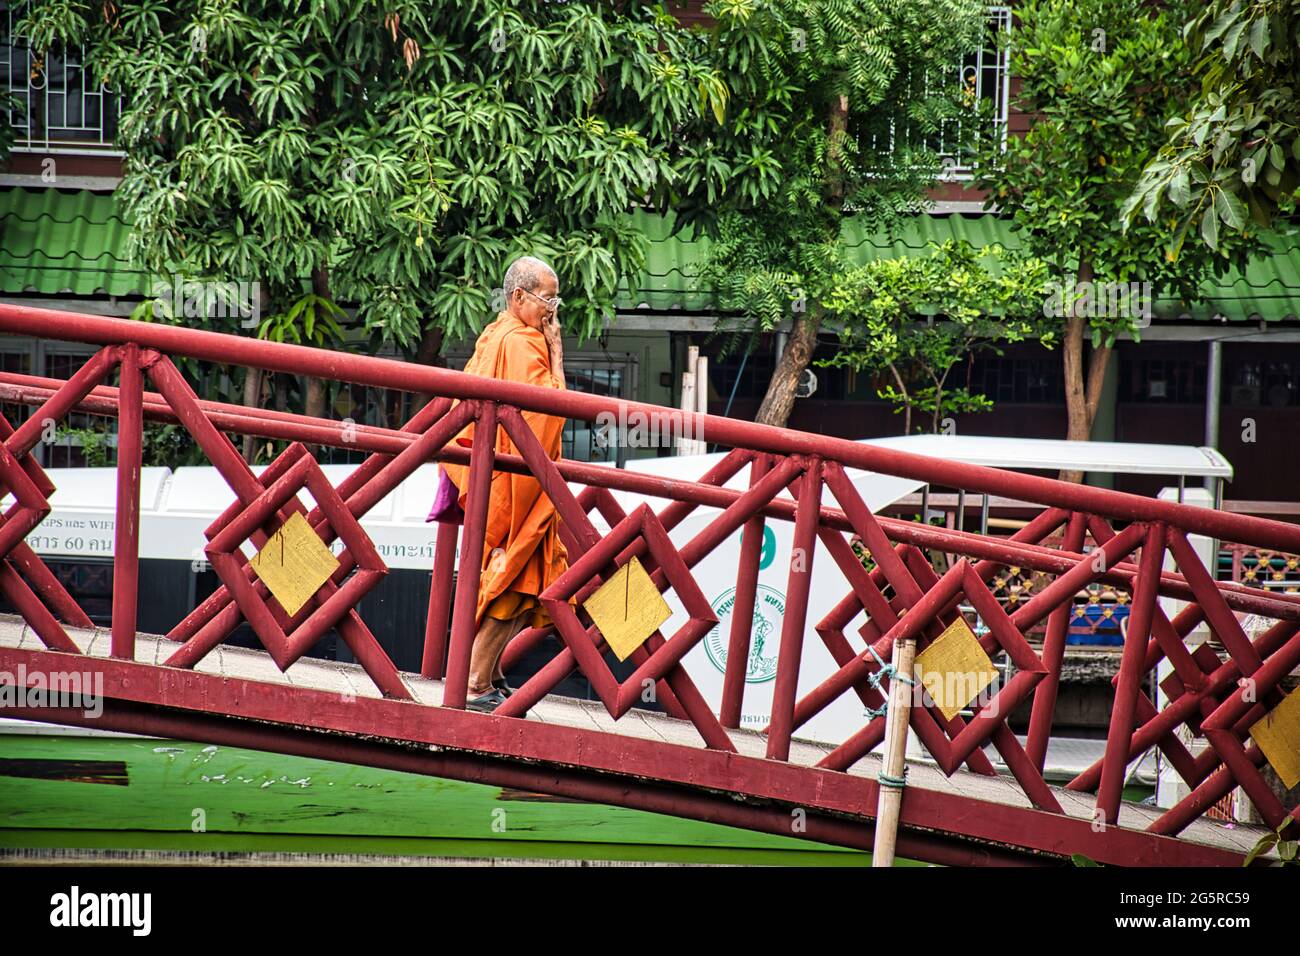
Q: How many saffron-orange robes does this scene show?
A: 1